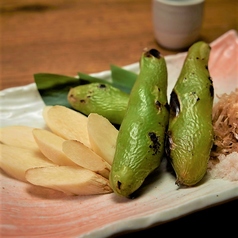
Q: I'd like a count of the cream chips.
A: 7